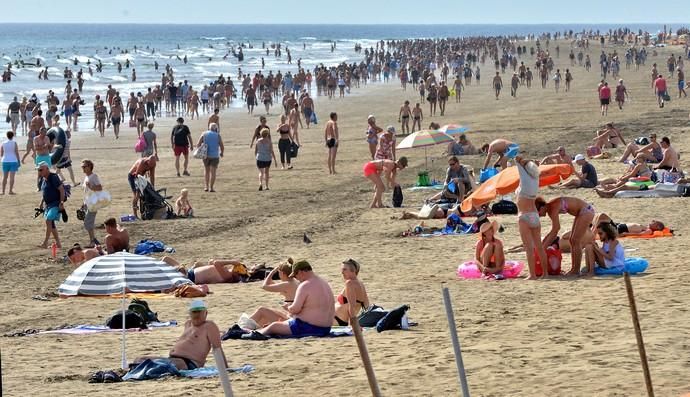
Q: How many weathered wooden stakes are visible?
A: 4